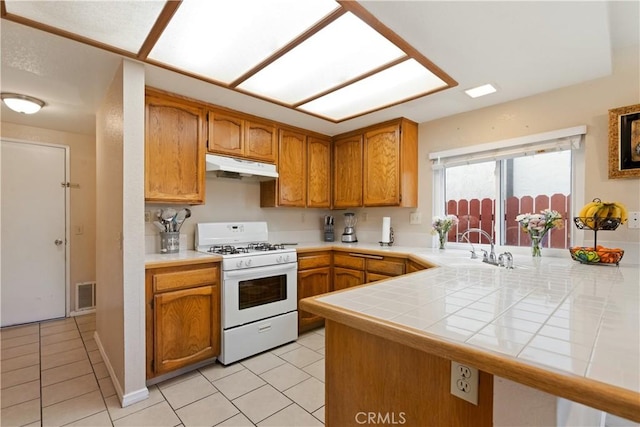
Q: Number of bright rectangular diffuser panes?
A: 4